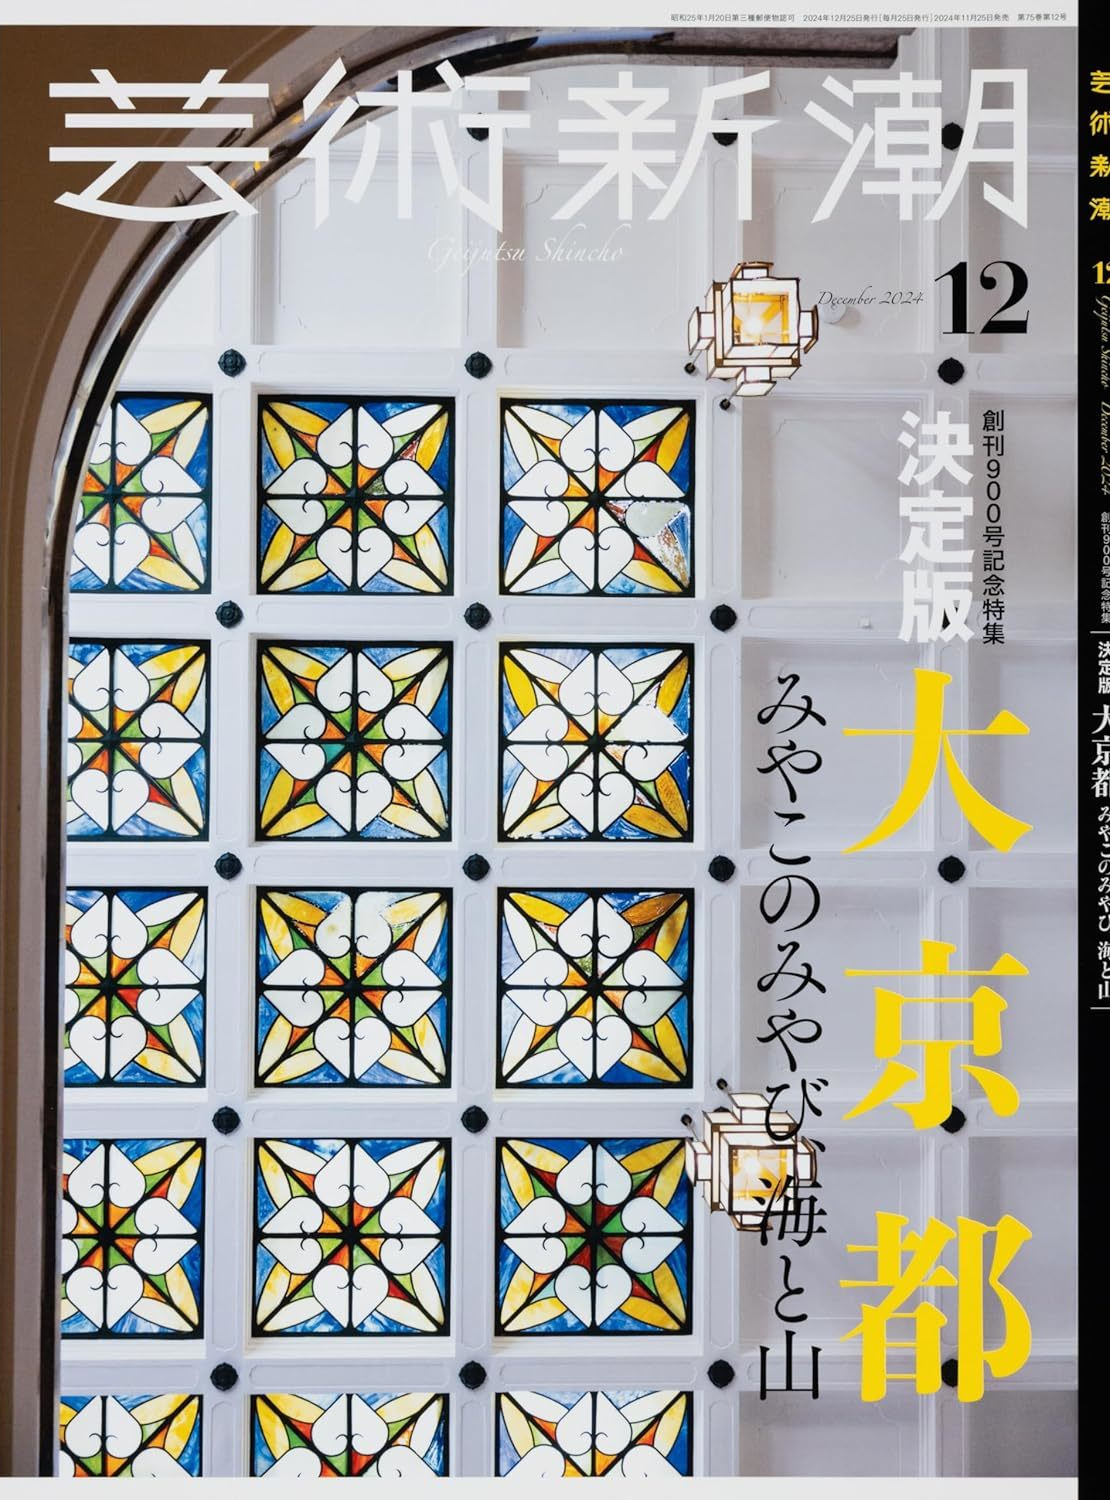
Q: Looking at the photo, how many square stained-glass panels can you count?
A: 15